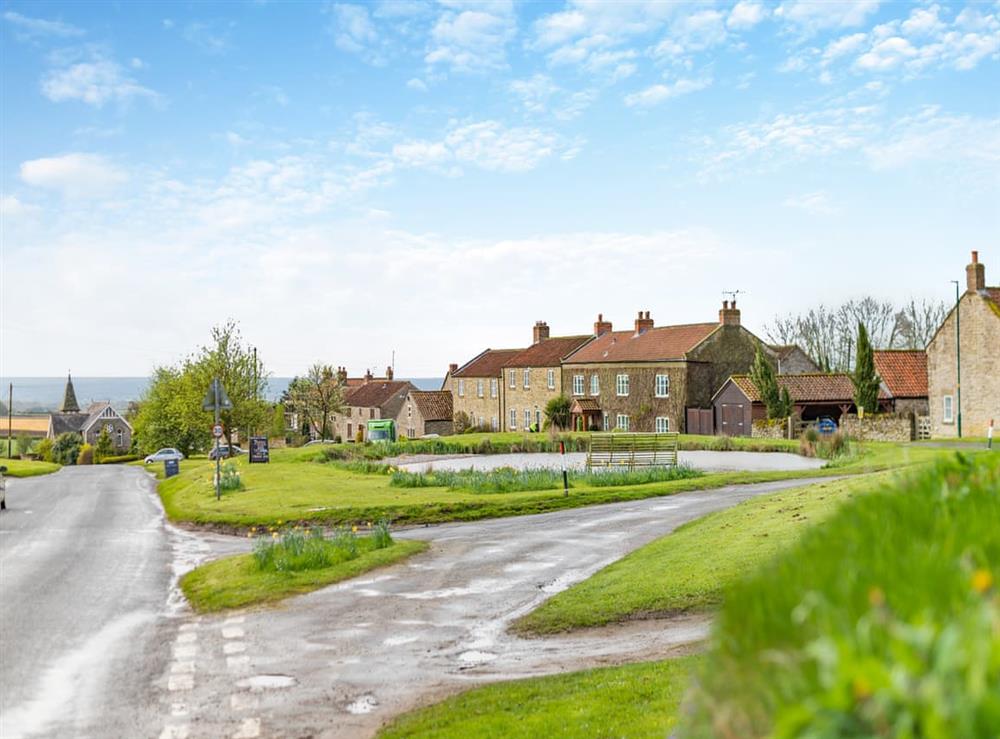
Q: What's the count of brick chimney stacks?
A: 9